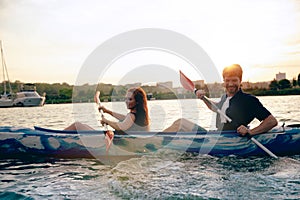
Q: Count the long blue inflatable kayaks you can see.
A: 1